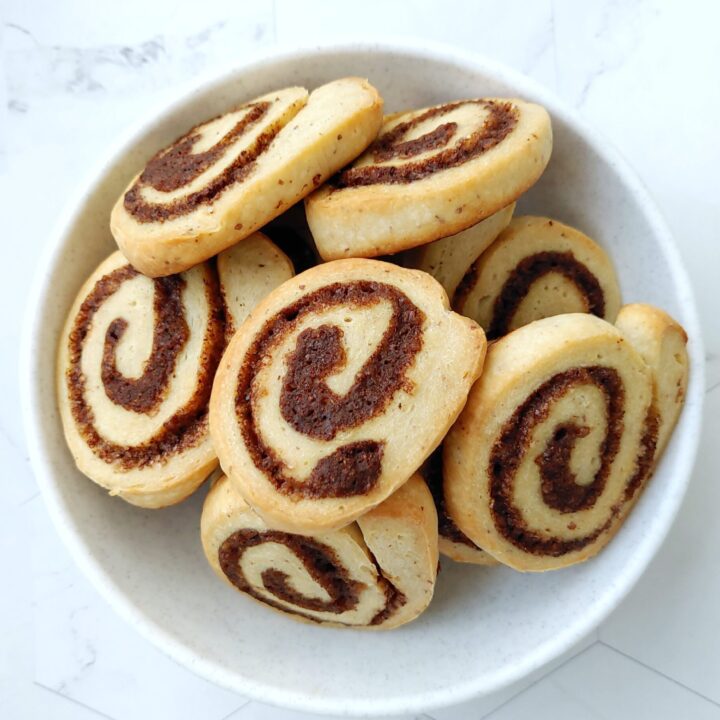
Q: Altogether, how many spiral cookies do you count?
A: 8